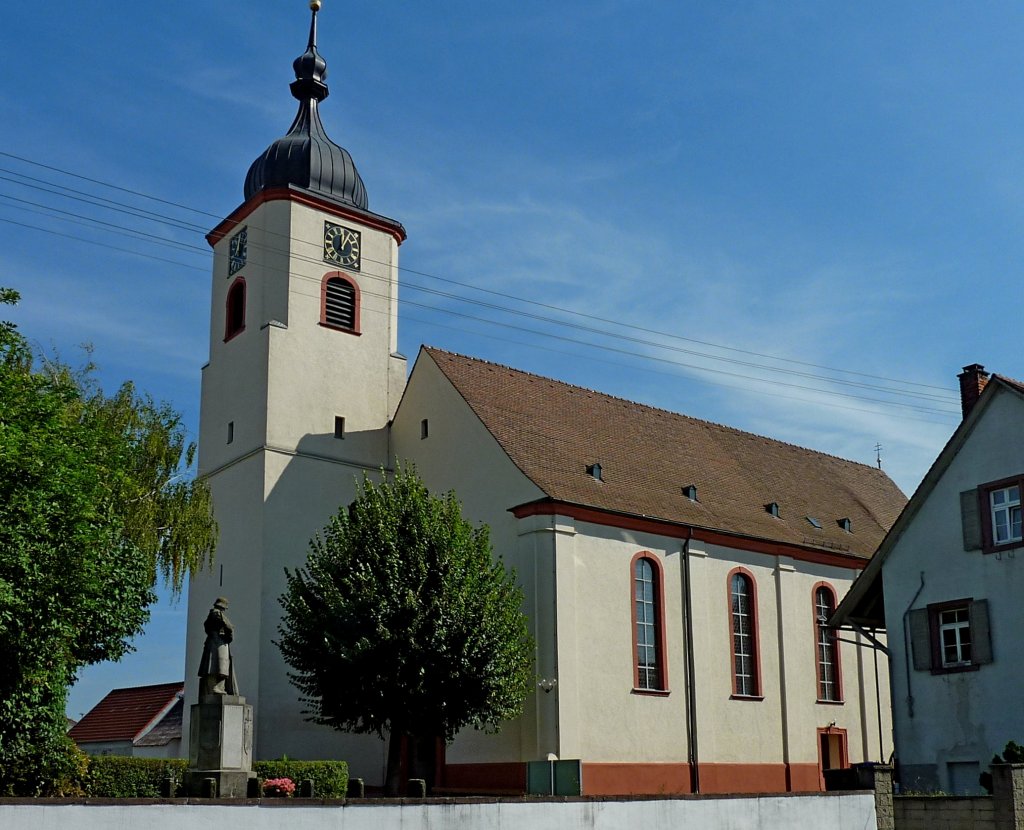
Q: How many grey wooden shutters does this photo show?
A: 3